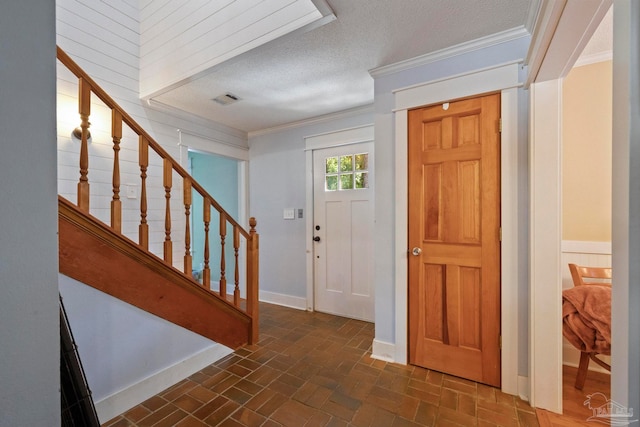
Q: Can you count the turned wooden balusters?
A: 8